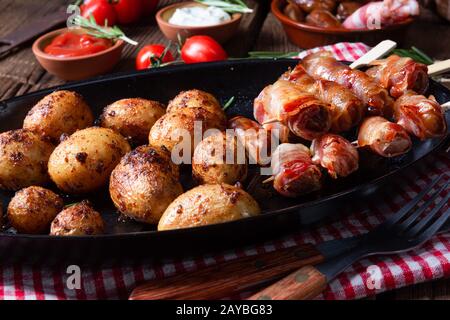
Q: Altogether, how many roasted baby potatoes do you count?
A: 11